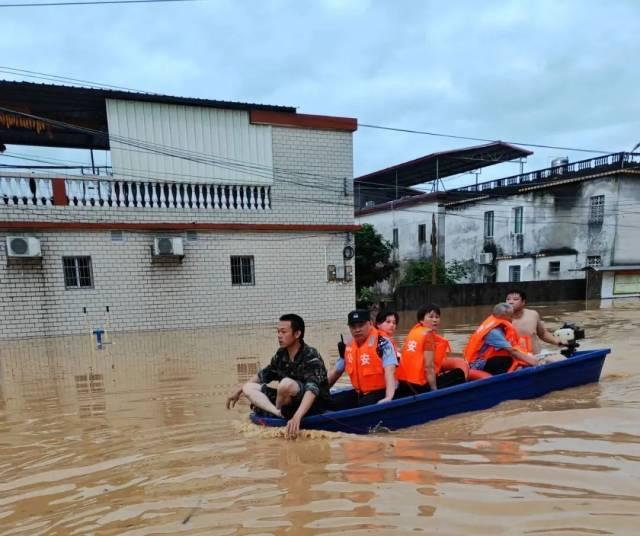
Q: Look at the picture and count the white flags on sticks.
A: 0